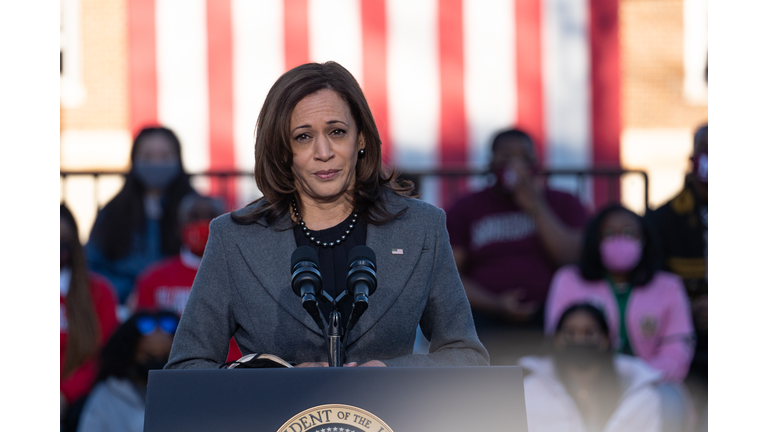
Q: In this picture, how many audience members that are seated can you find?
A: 8